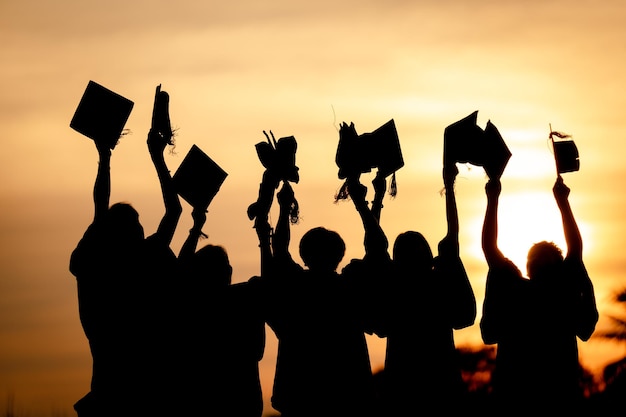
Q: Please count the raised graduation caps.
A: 10